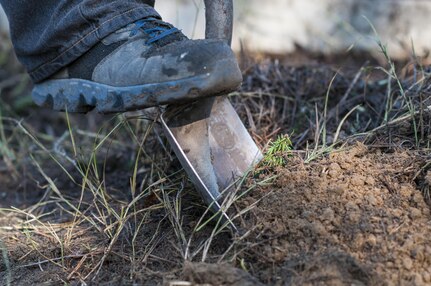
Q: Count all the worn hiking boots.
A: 1